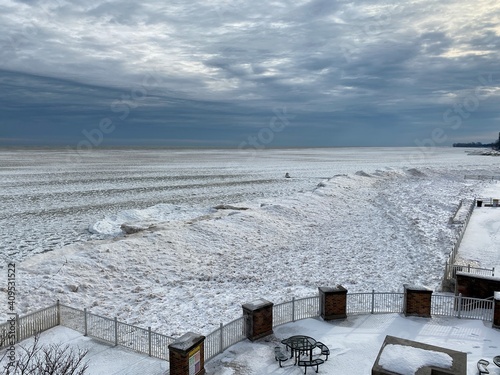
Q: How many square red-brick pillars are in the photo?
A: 5